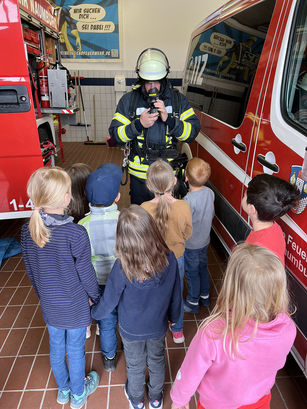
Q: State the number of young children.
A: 8